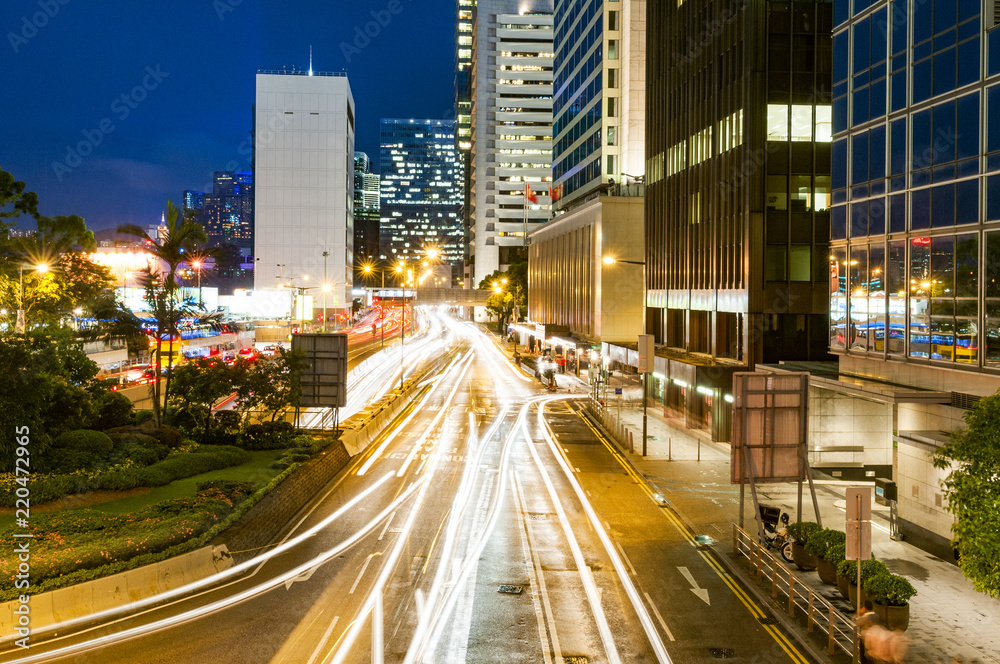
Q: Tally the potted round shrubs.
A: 5